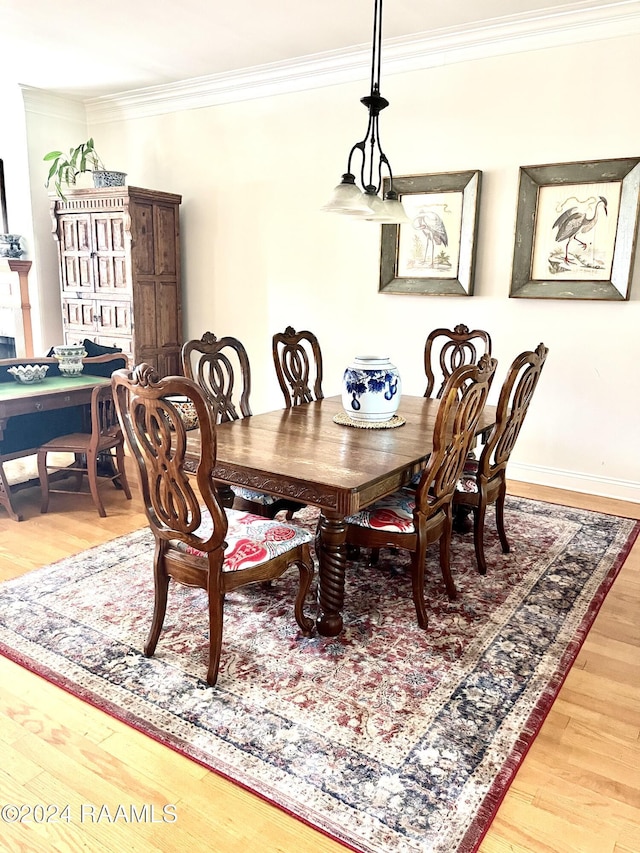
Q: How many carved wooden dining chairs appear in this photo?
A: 6